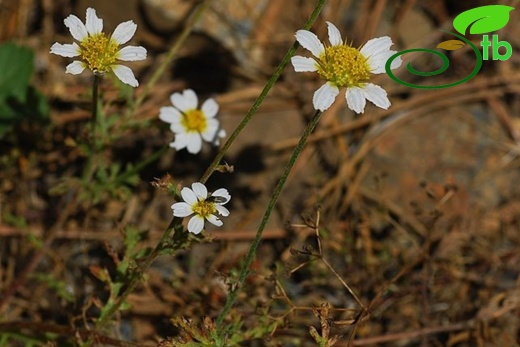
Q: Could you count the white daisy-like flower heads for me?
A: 4